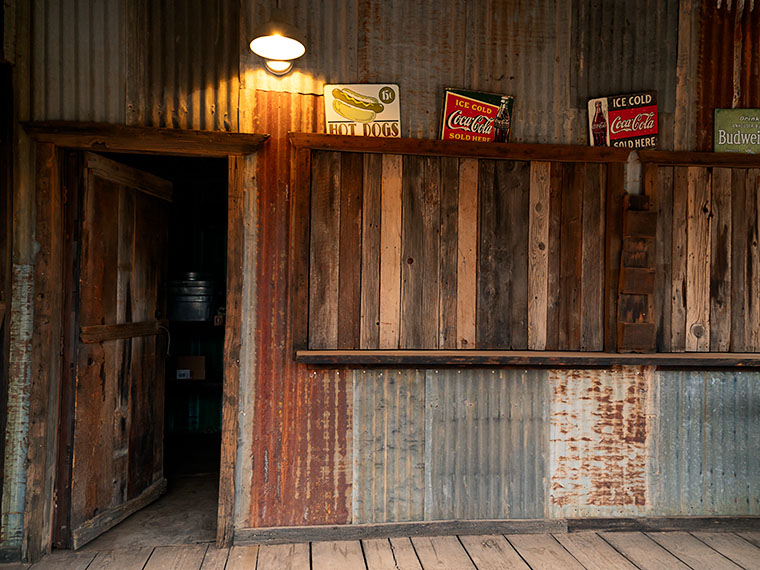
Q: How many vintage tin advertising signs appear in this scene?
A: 4